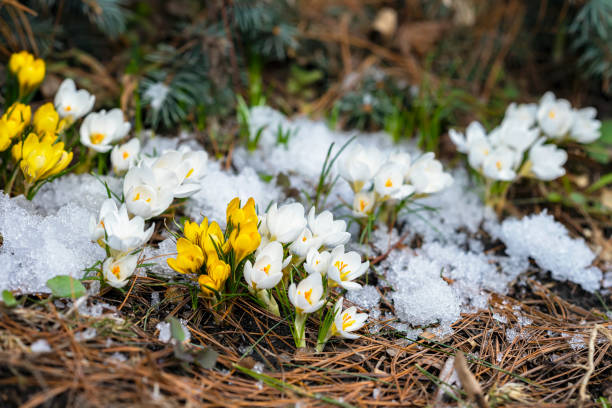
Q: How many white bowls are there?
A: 0